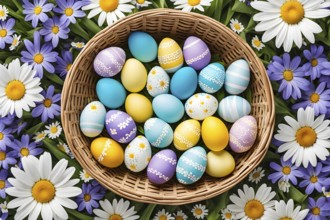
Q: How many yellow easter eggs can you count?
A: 7